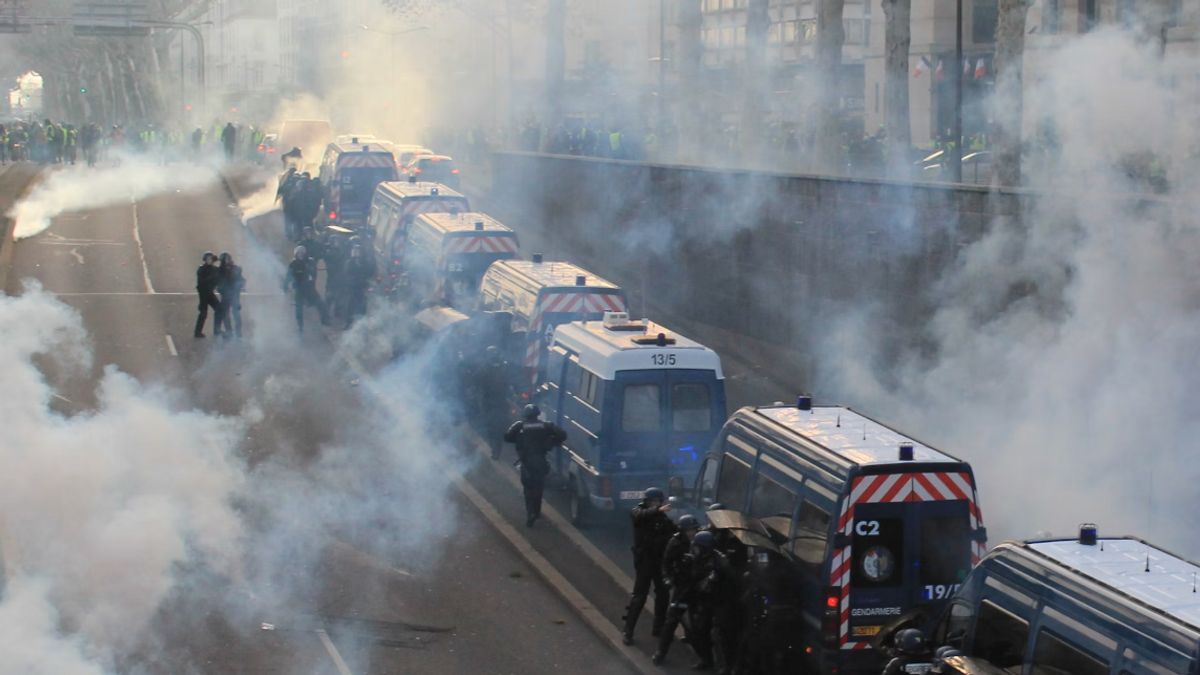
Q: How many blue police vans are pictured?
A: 7